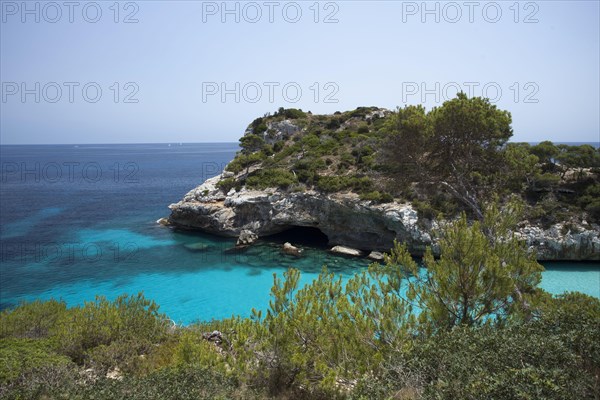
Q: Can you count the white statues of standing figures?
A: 0